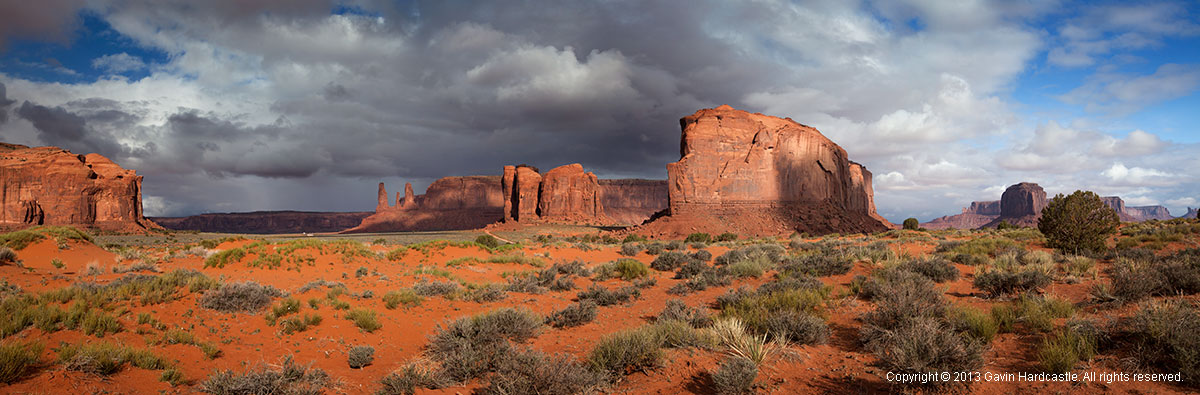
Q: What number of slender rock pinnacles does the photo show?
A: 3